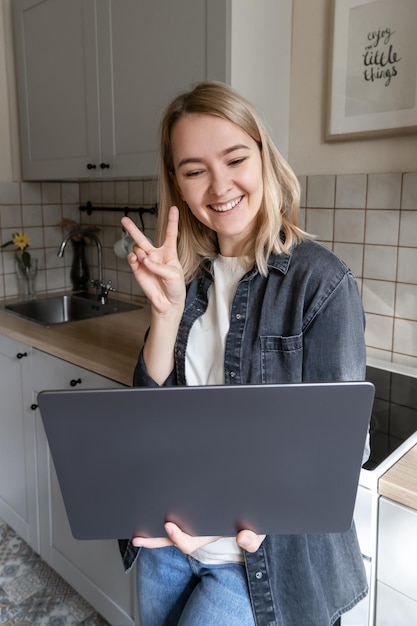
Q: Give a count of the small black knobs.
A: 5